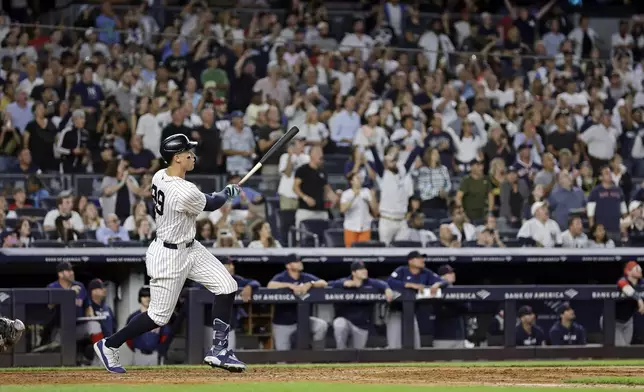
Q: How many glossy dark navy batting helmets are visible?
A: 1